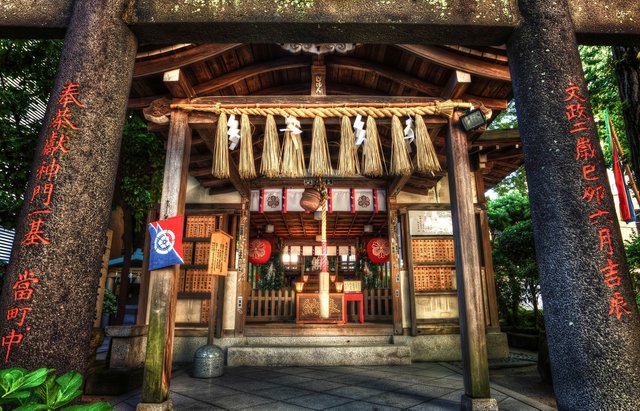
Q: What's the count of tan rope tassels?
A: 9